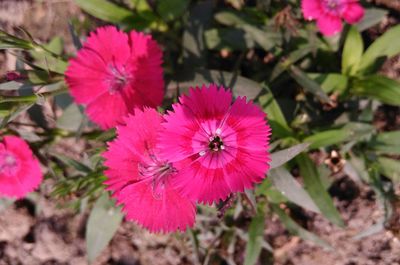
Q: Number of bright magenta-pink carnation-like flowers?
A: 5